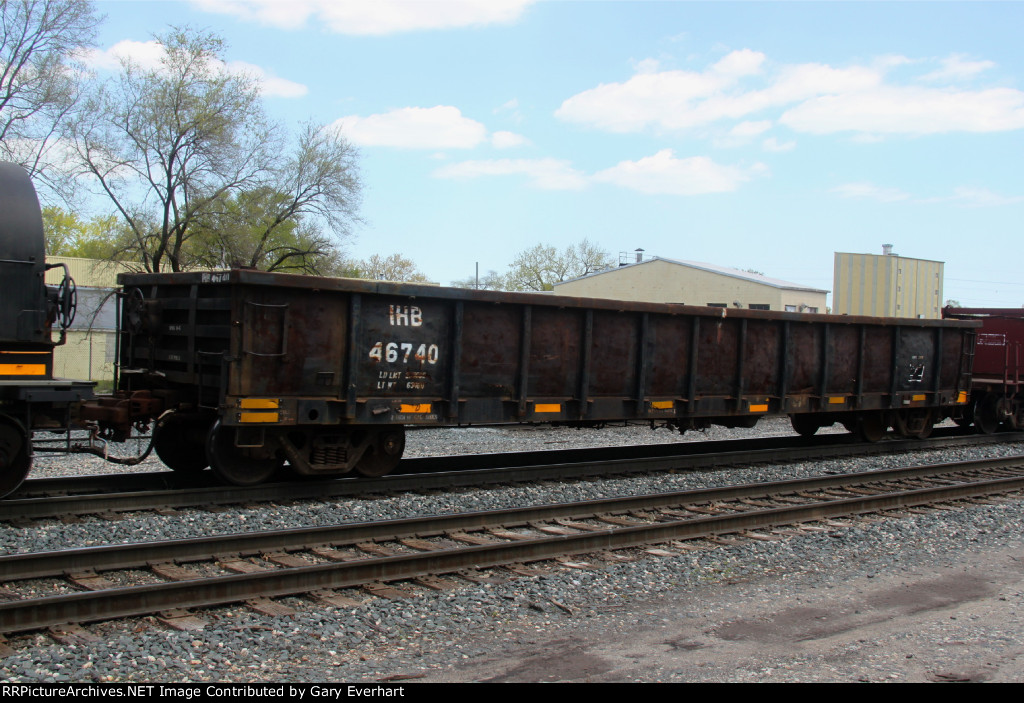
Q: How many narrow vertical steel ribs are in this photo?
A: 12